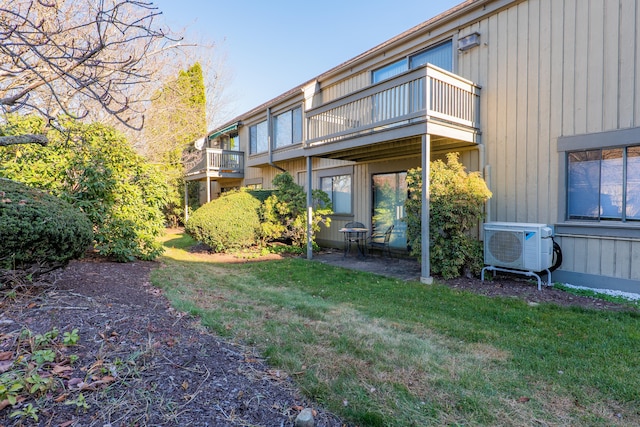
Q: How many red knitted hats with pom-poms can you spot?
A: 0